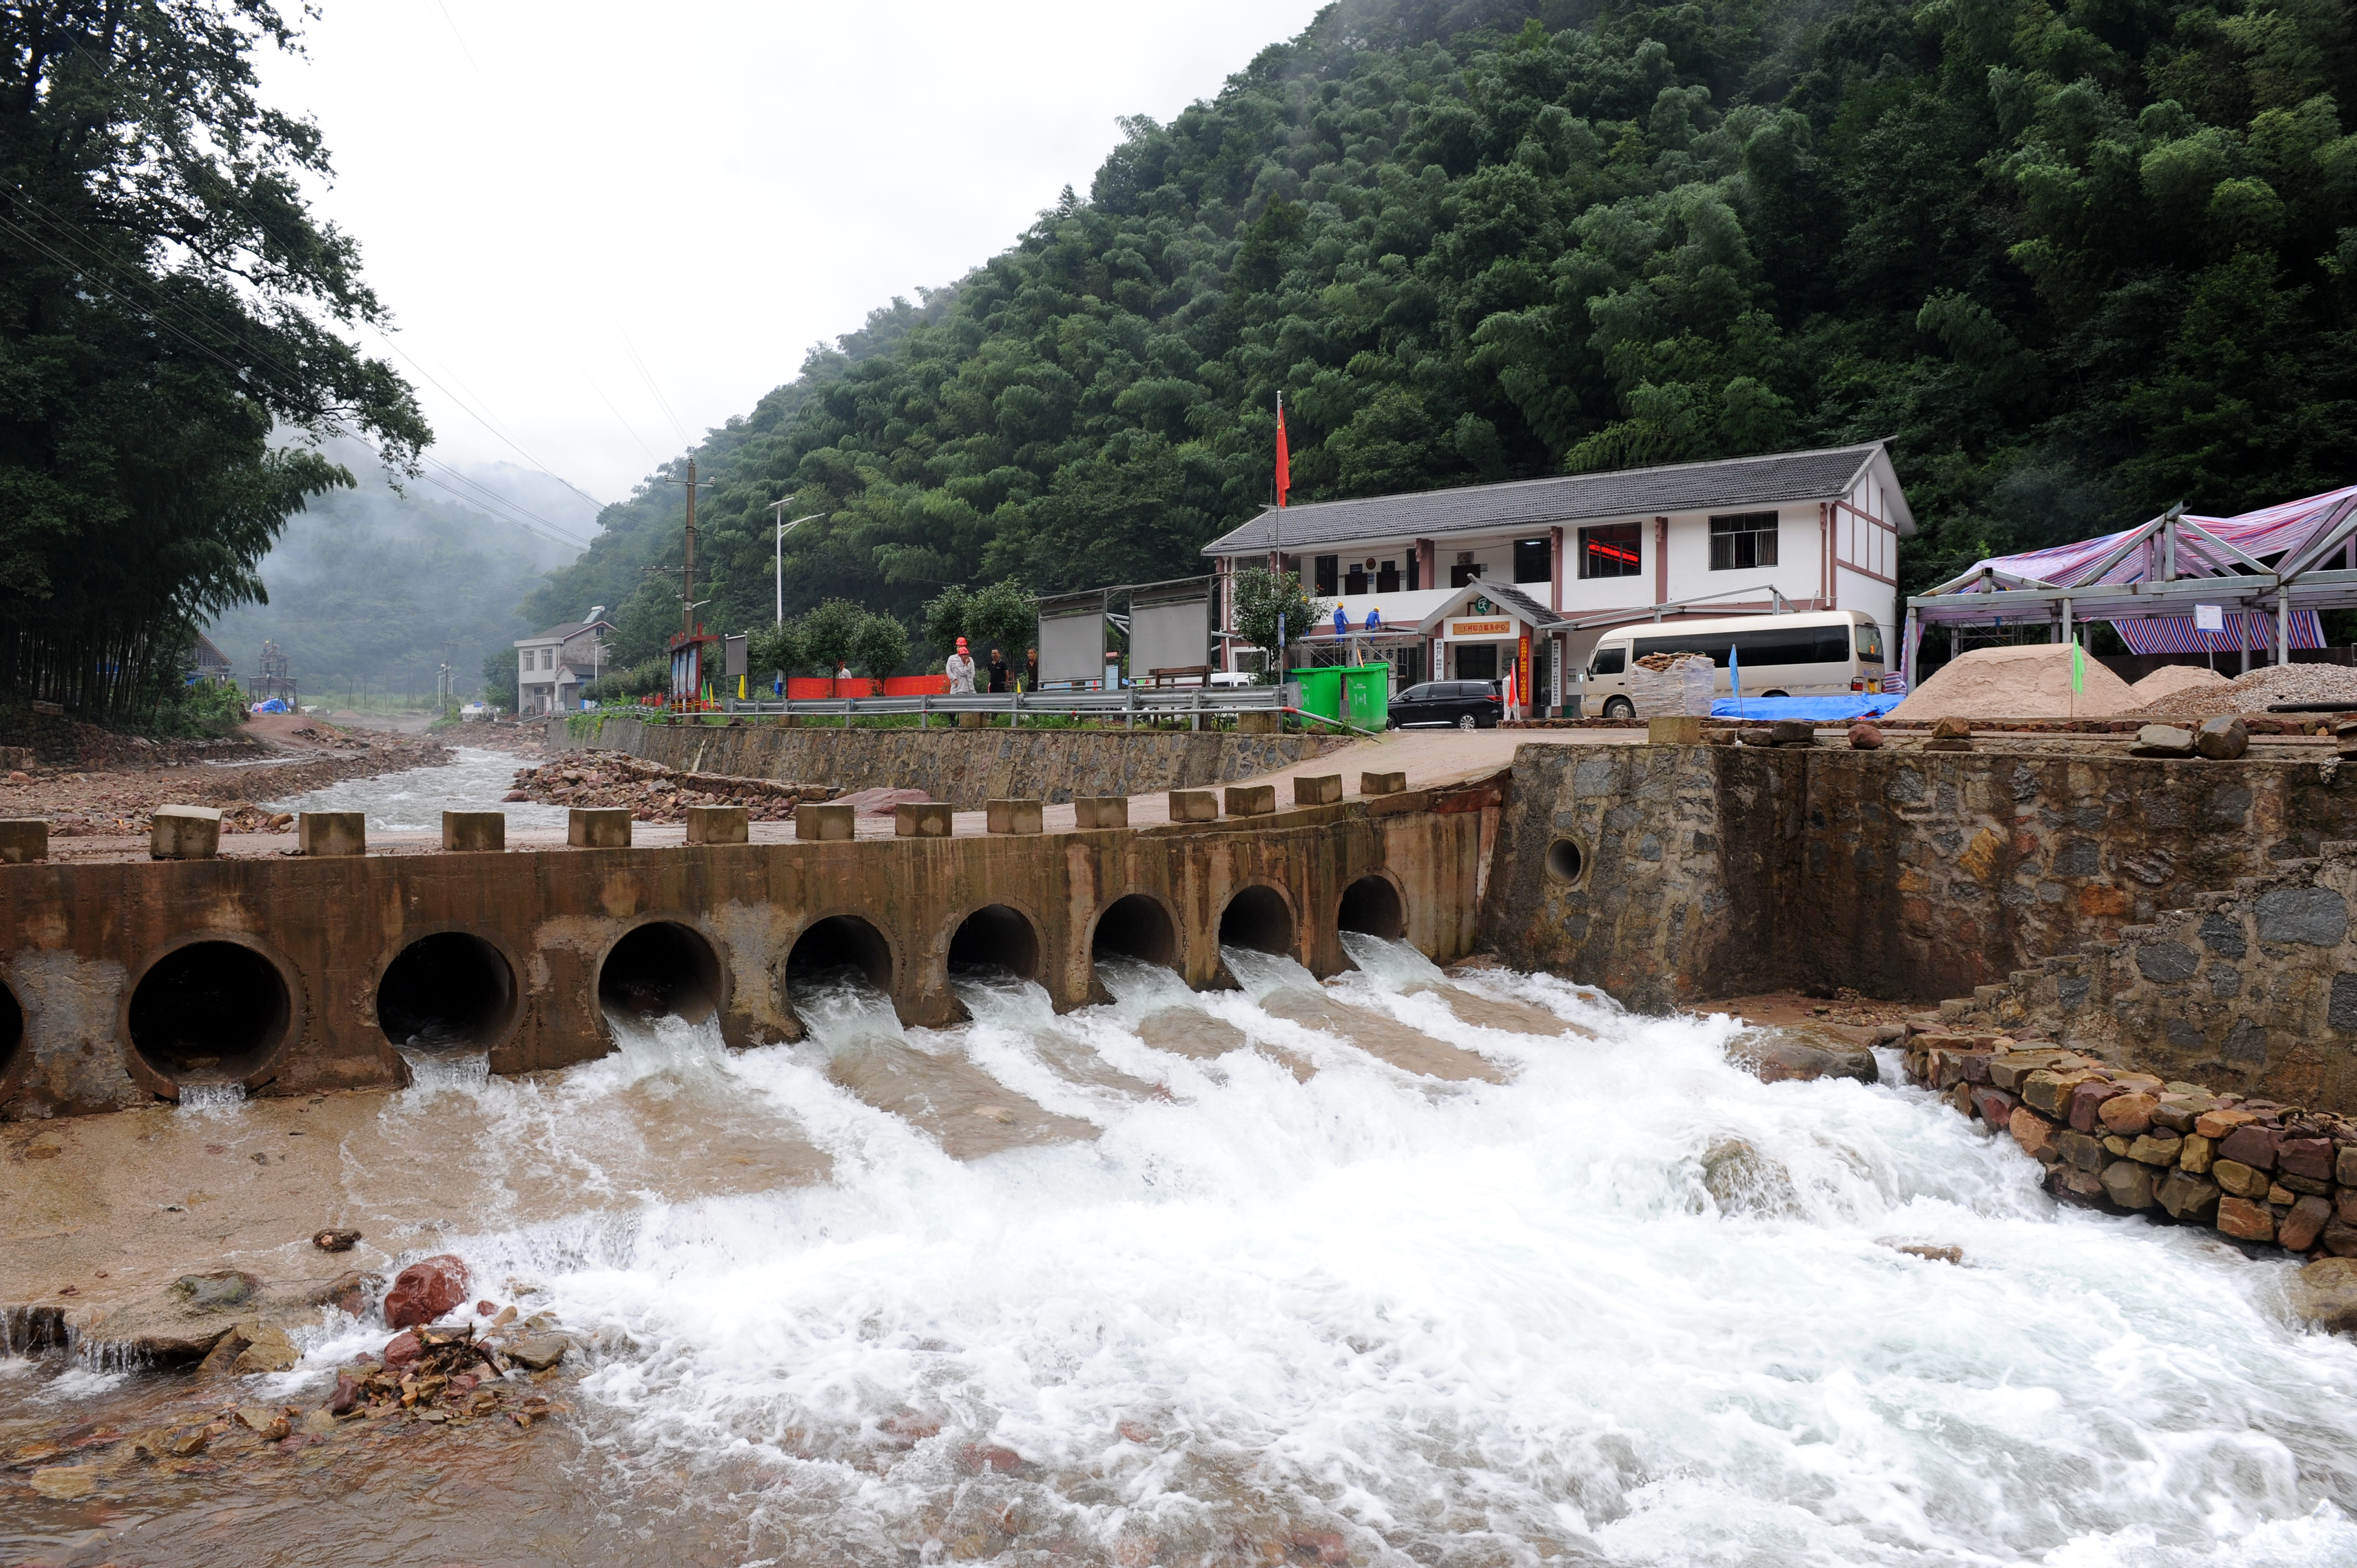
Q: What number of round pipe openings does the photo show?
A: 10